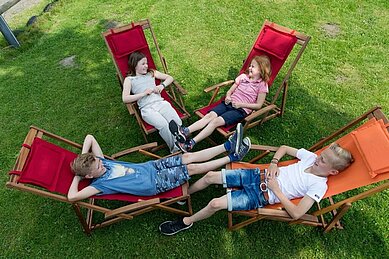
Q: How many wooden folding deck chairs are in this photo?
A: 4